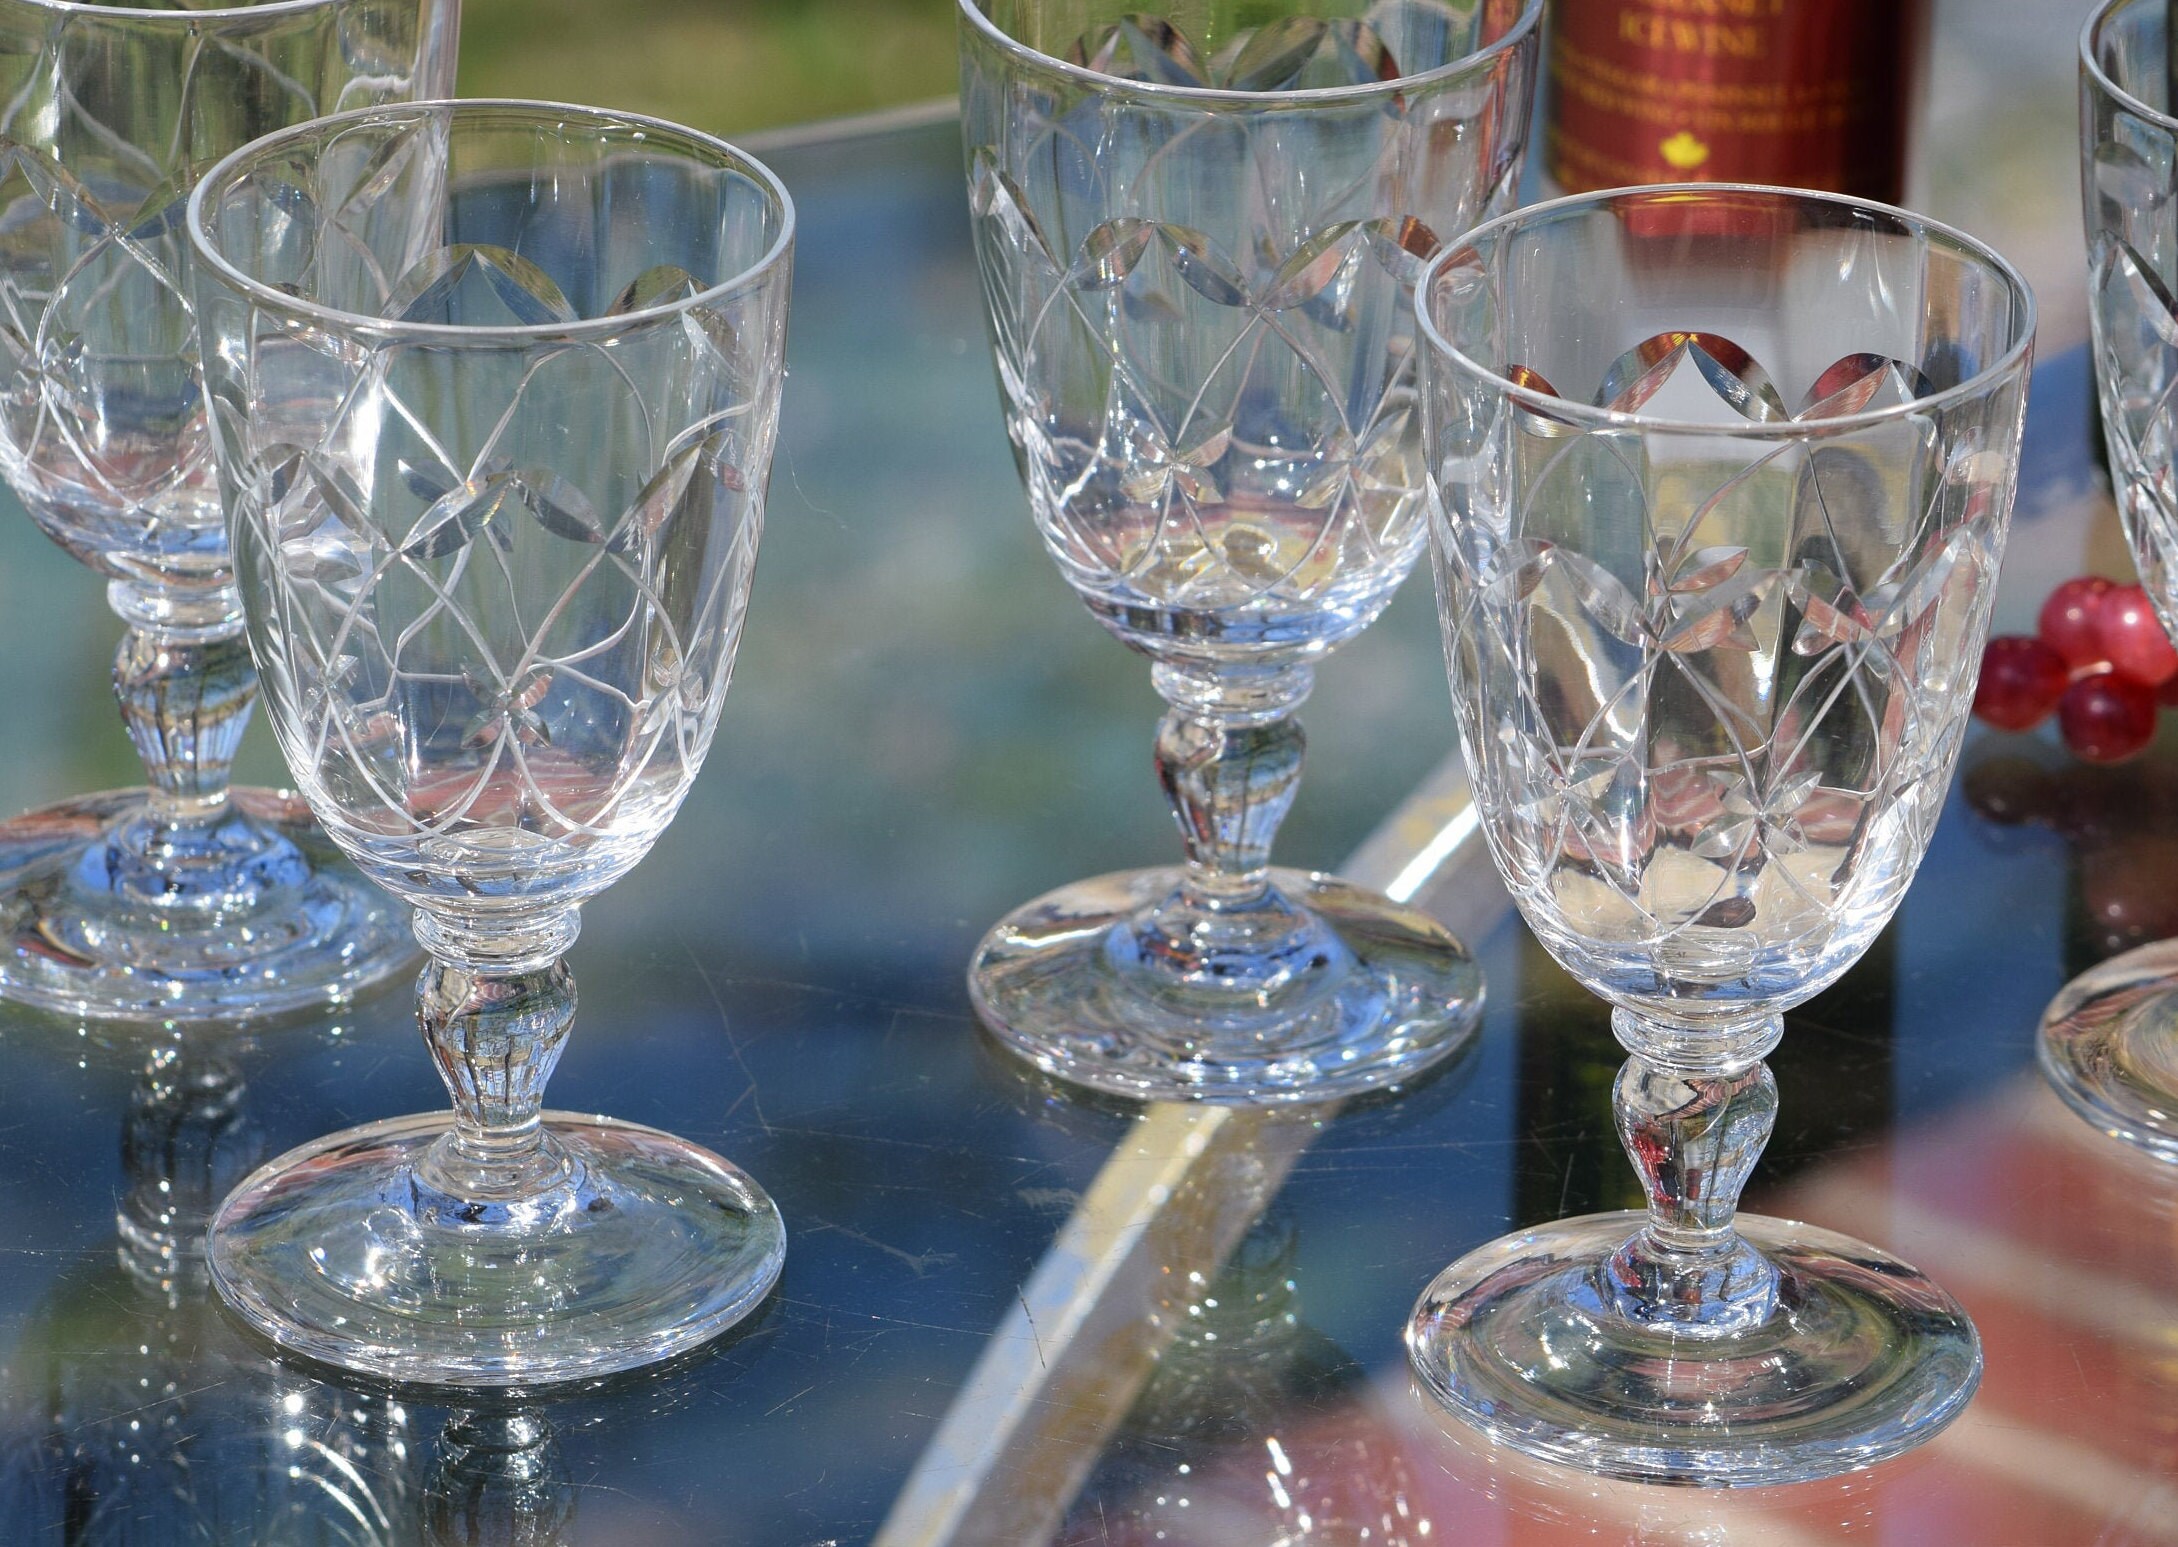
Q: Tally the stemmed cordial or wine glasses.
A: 5